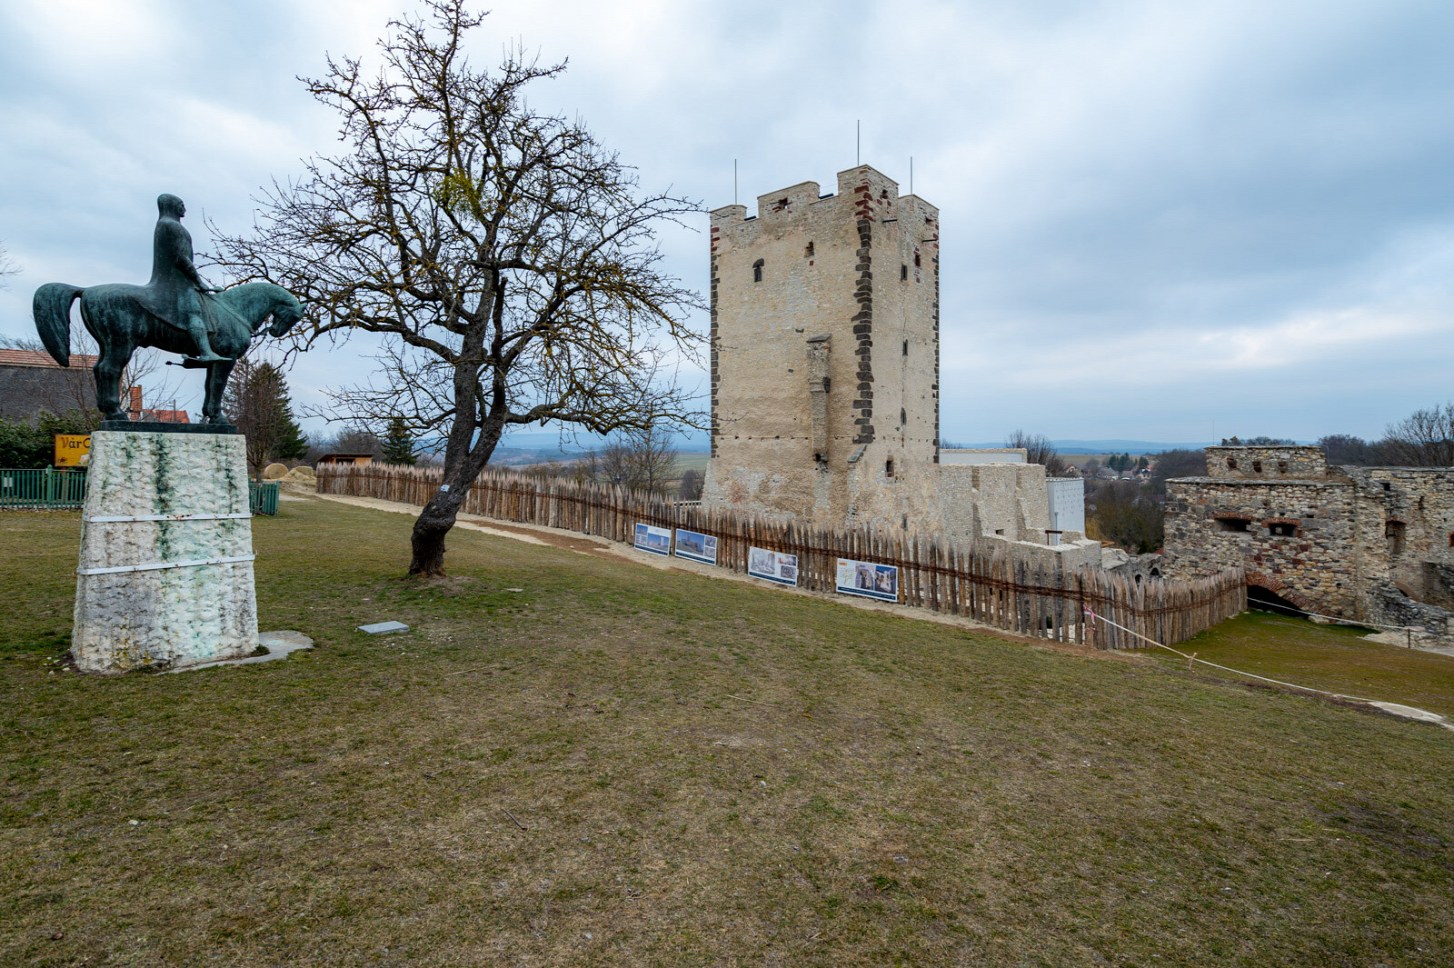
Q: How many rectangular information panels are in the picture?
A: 4